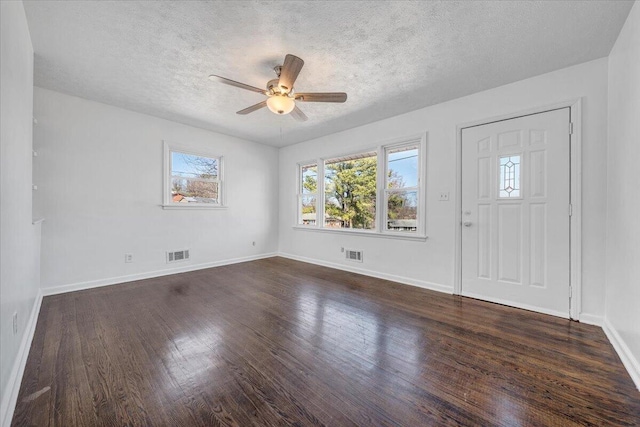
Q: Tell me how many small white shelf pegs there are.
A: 3